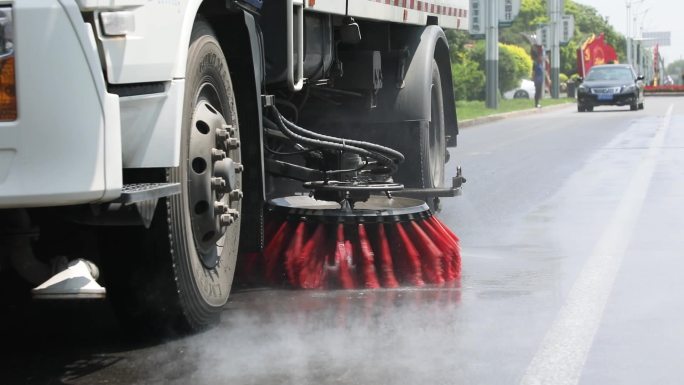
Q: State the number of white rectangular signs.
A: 4